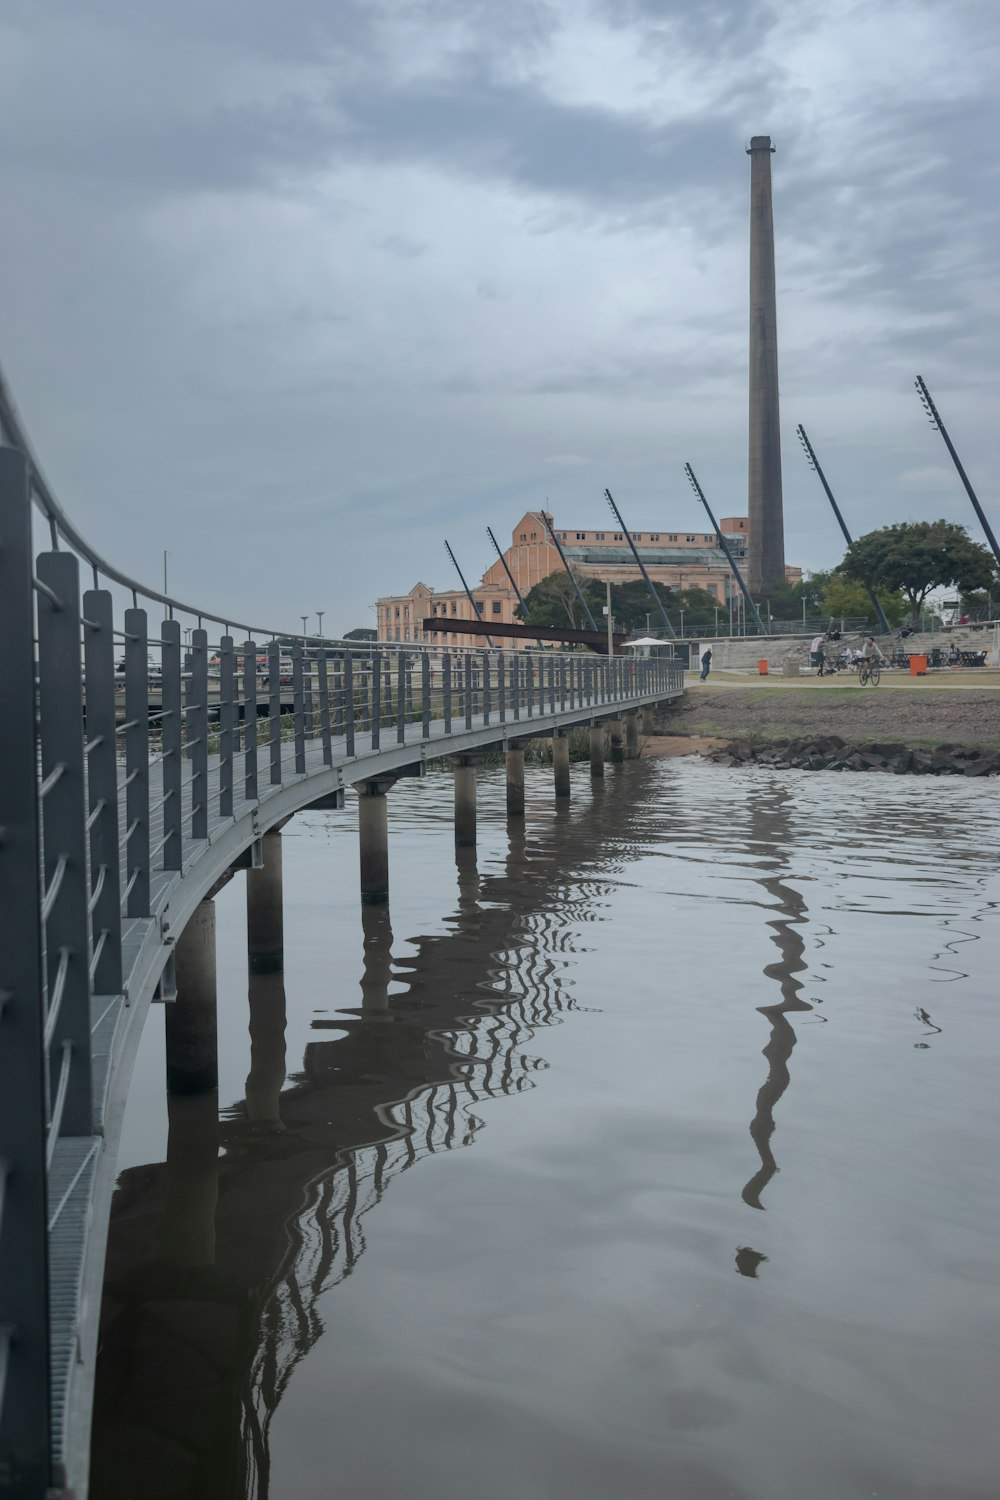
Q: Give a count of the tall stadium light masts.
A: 7